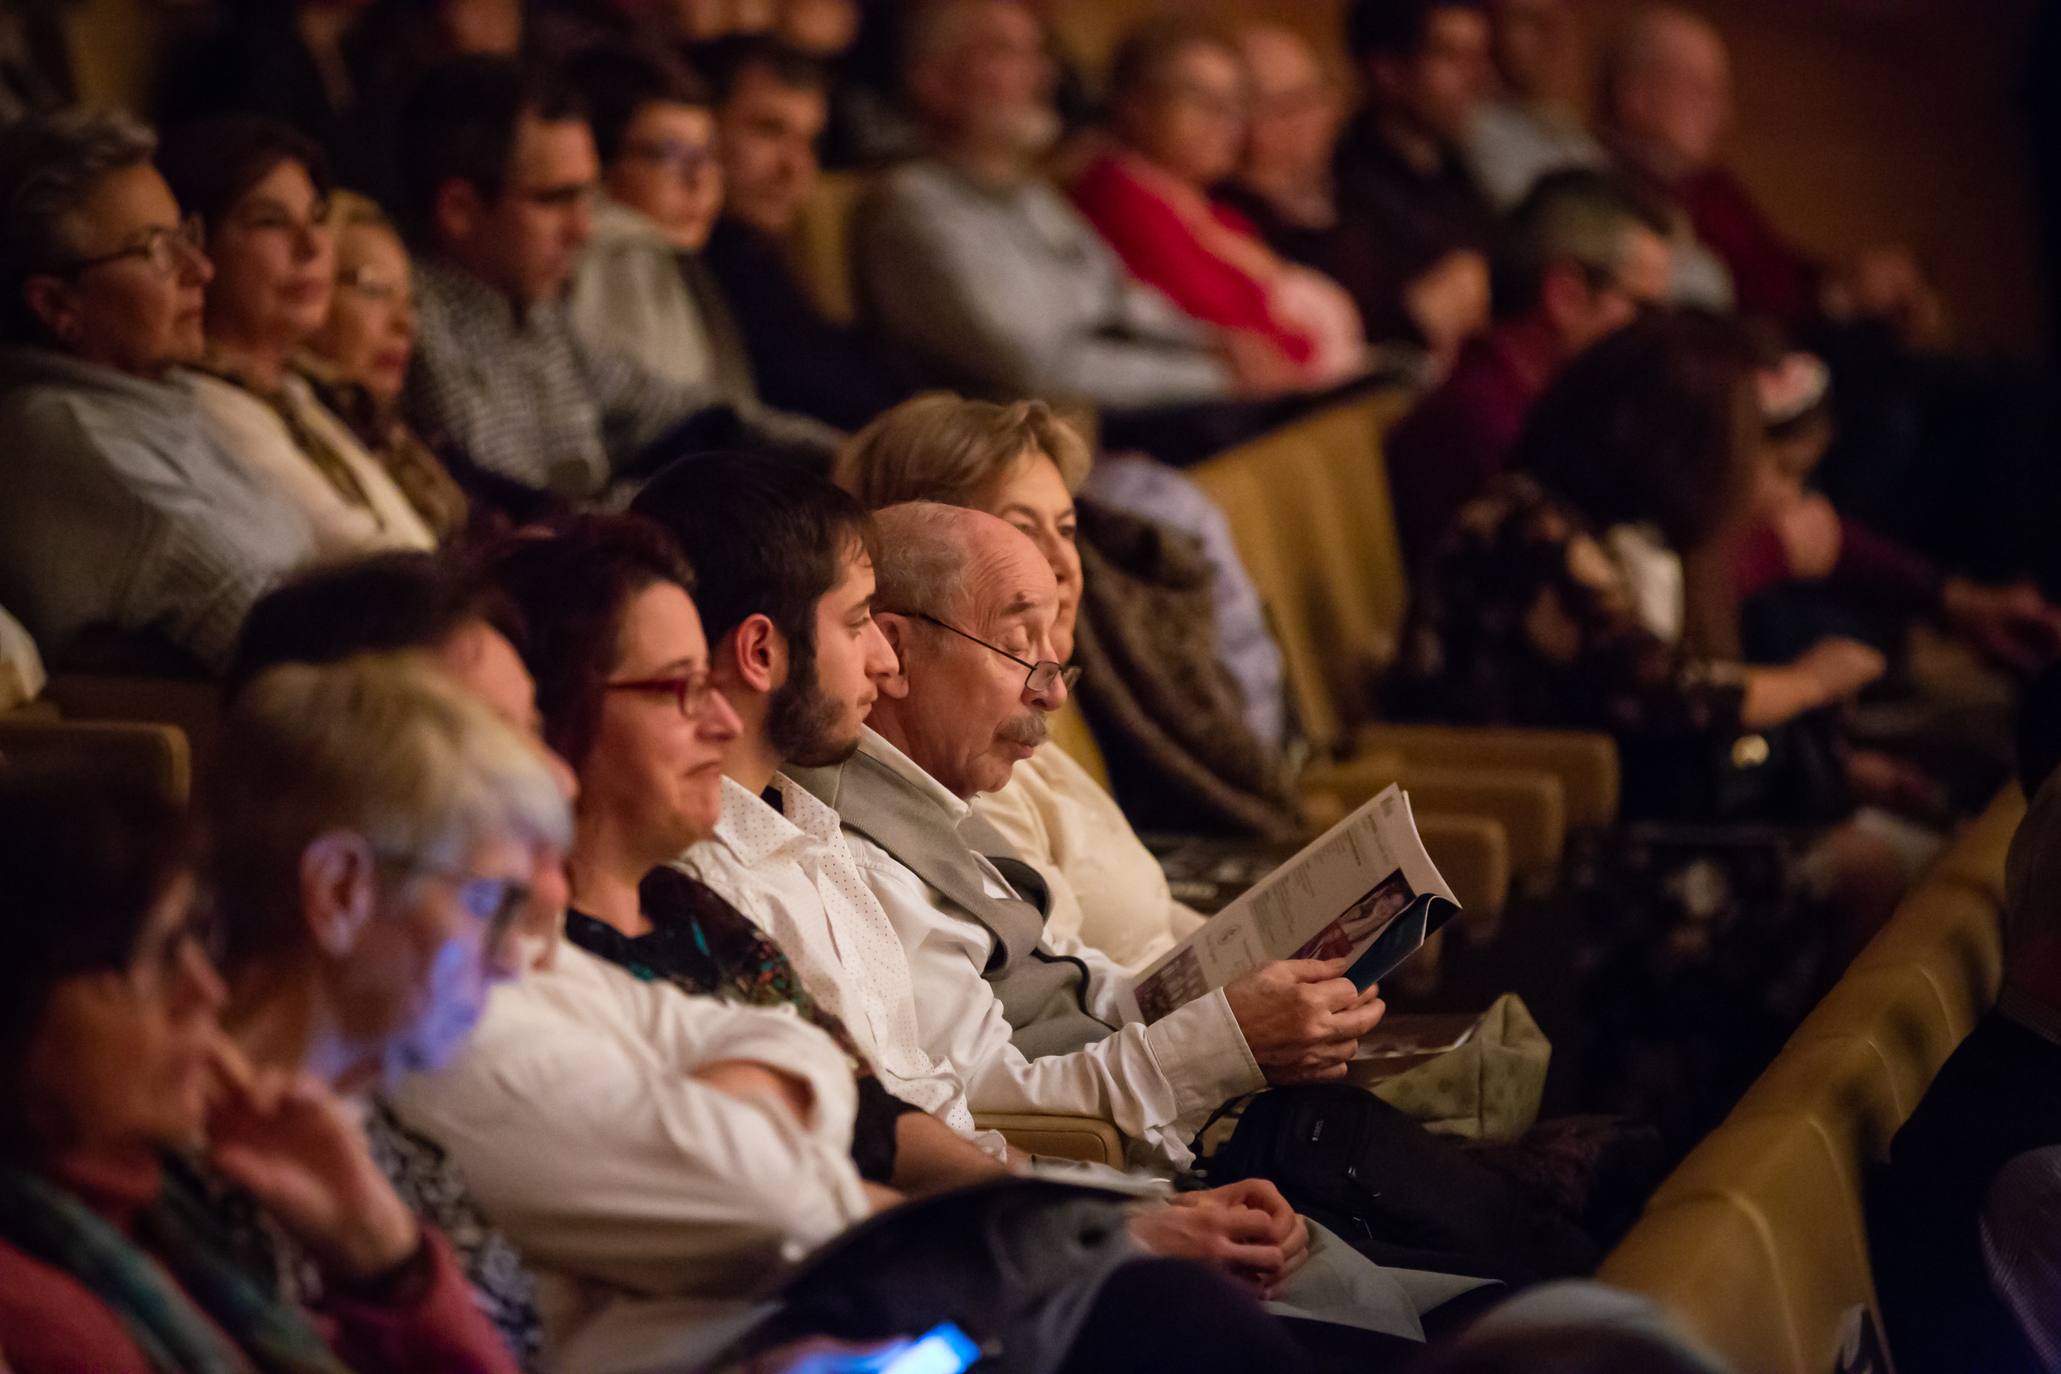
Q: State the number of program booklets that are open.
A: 1